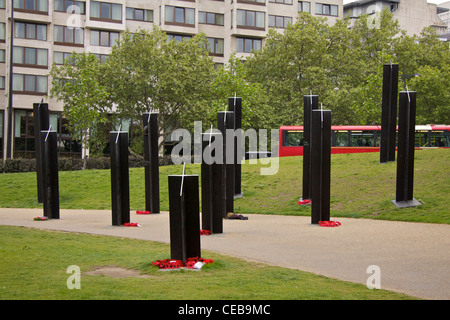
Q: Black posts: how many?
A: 12